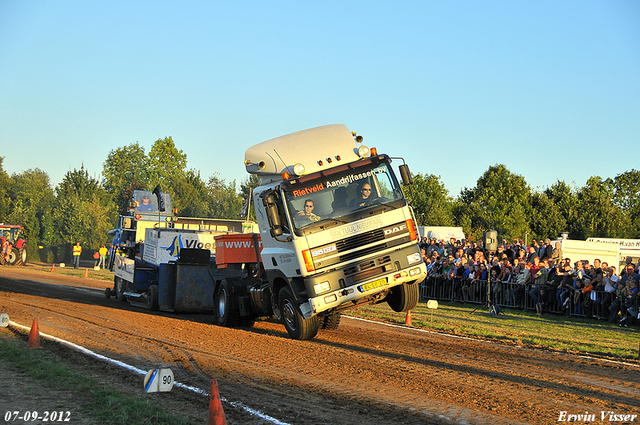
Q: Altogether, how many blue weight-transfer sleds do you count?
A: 1